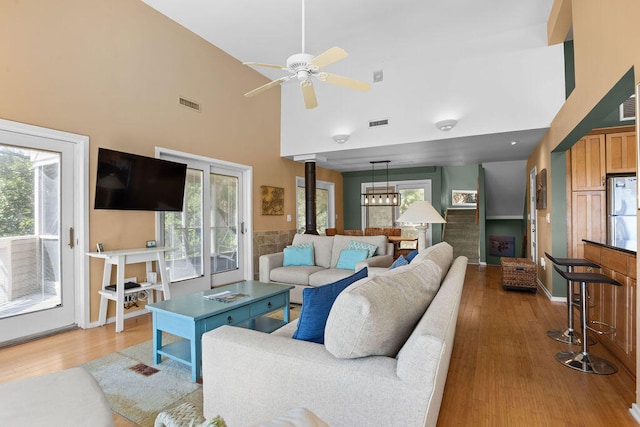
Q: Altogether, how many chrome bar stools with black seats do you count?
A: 2